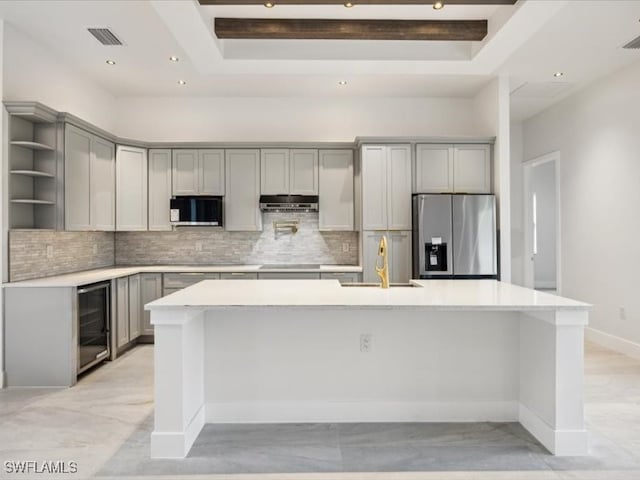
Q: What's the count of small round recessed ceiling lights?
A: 8